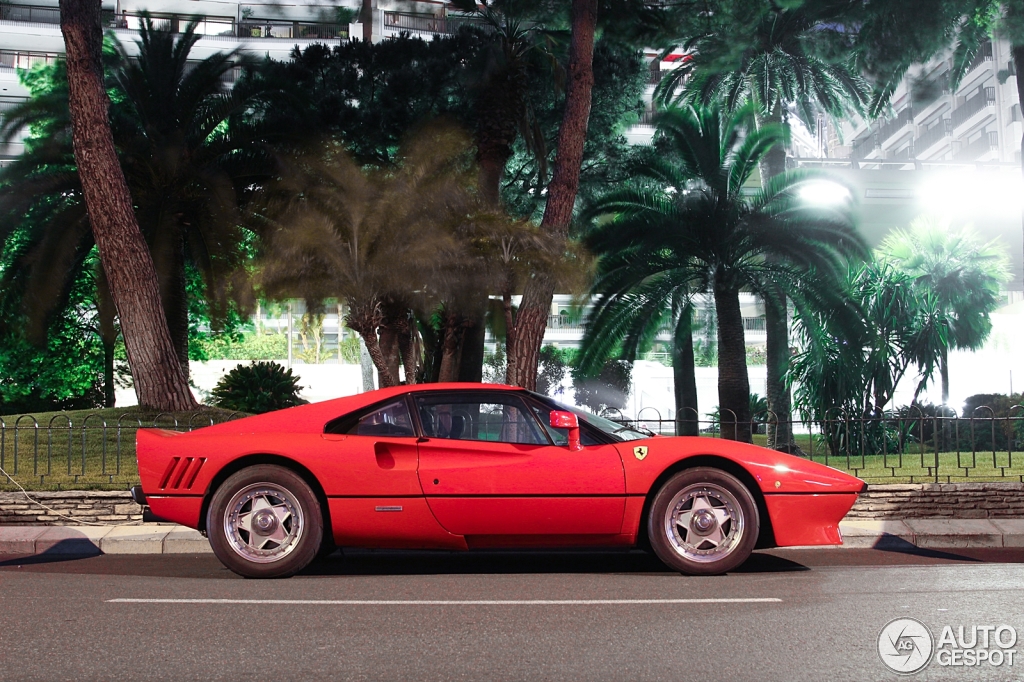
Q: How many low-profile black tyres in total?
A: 2